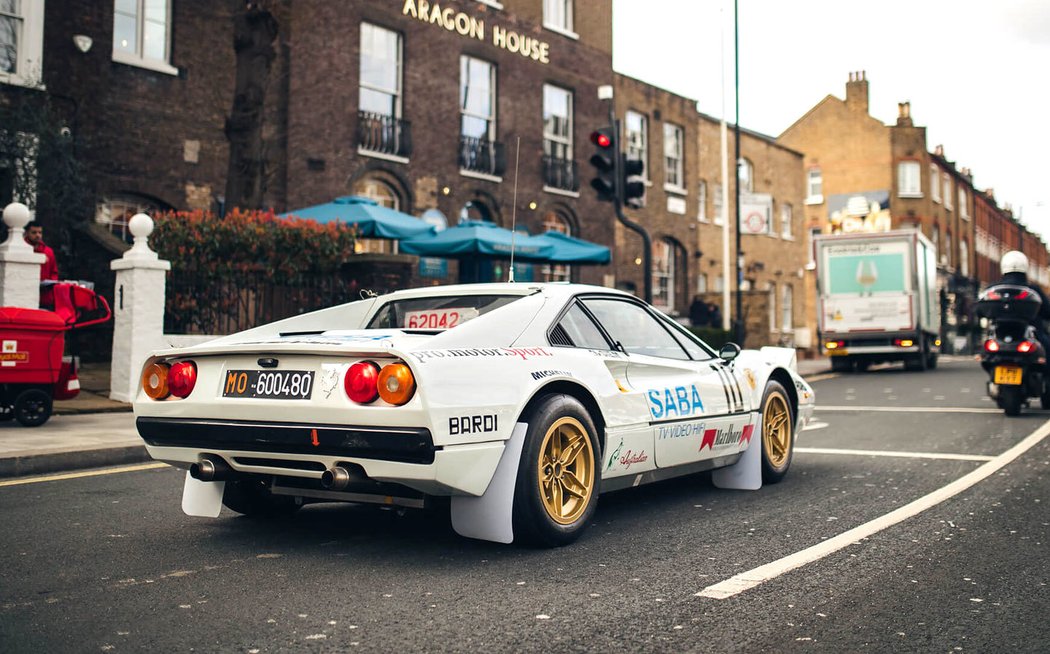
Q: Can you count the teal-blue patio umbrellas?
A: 3